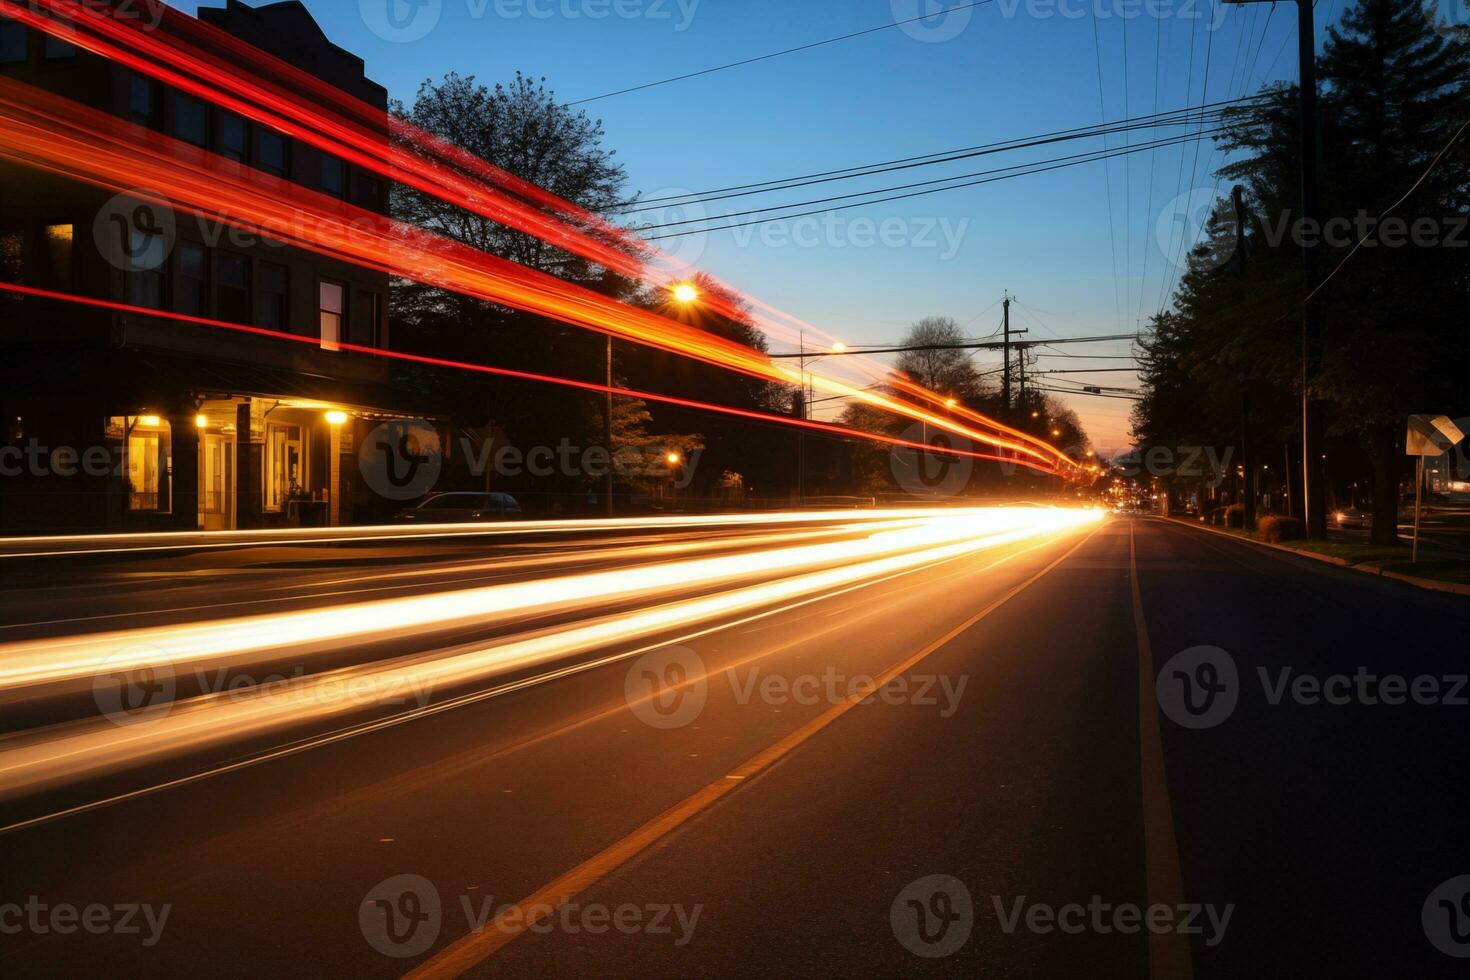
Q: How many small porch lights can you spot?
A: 3